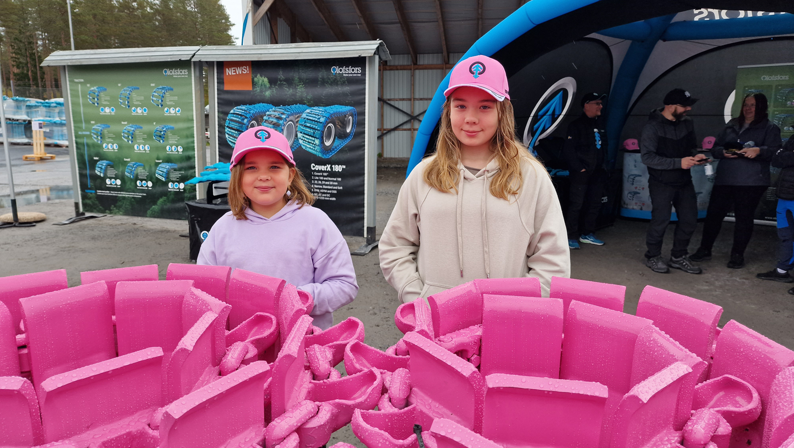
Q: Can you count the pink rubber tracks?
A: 2